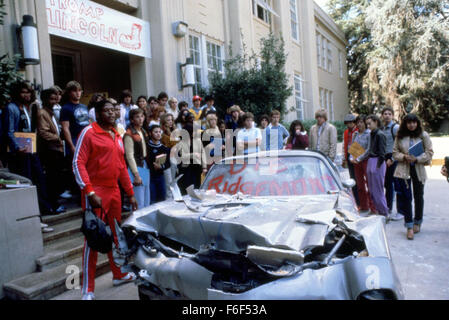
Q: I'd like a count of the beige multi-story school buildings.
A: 1